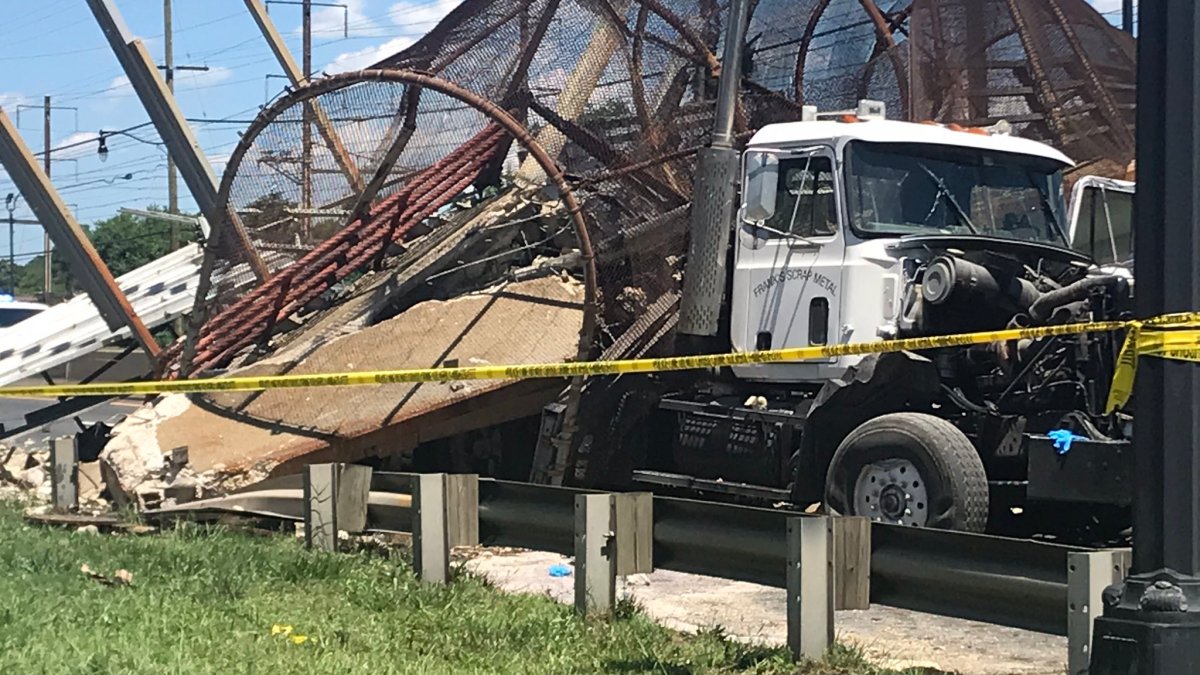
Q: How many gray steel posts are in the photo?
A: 6